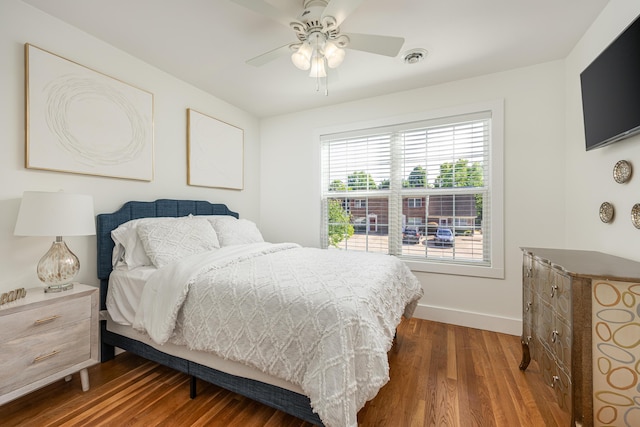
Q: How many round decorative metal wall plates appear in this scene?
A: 3